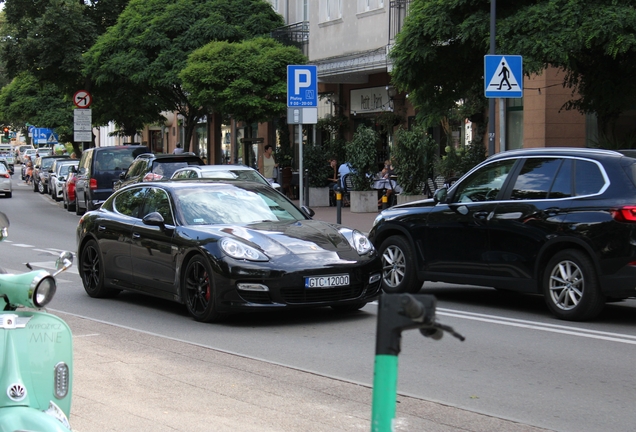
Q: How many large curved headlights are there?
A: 2